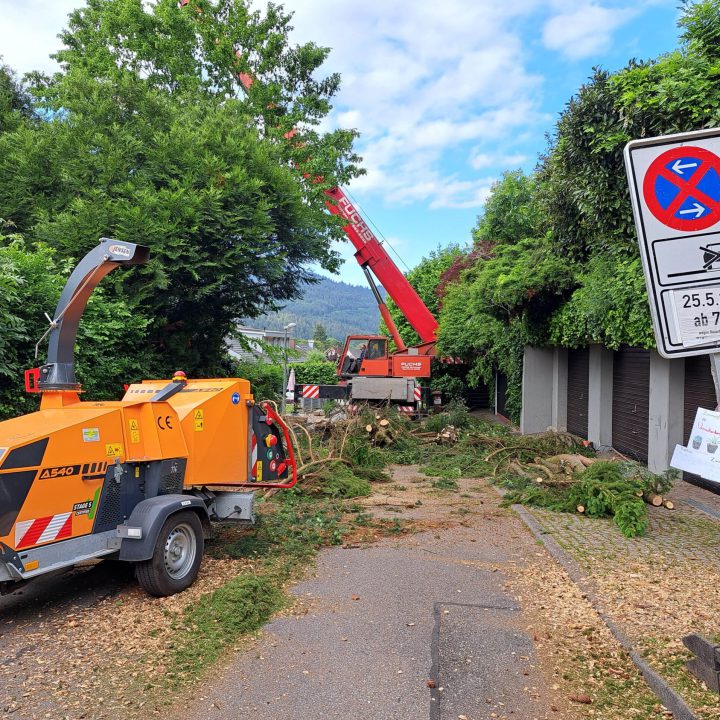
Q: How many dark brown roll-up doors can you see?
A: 3